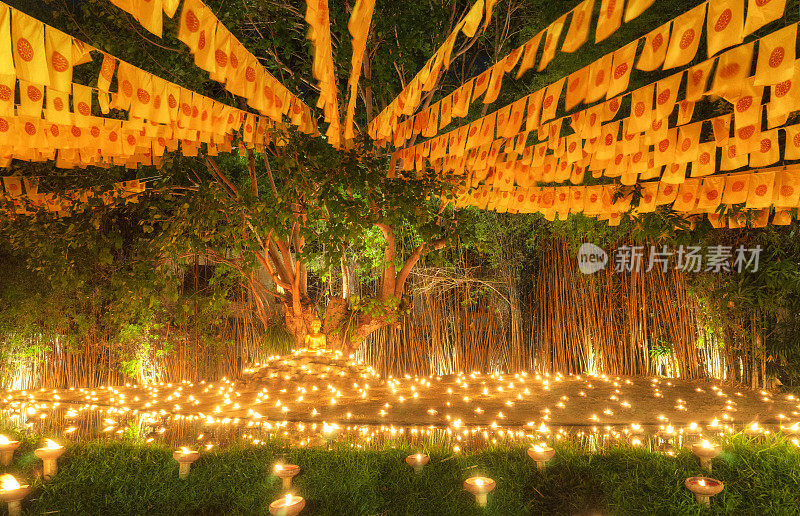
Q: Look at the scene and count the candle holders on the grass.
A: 11